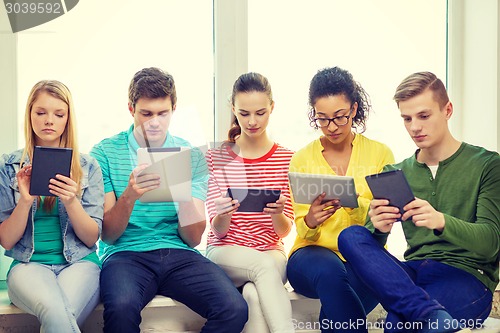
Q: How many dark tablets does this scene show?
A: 3